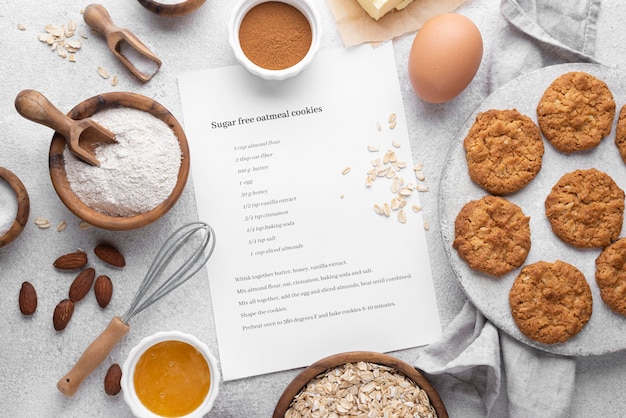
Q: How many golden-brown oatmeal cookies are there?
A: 7